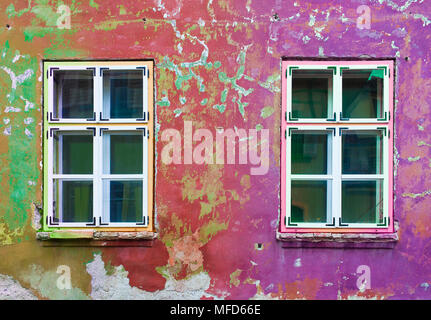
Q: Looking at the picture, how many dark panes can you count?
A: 12